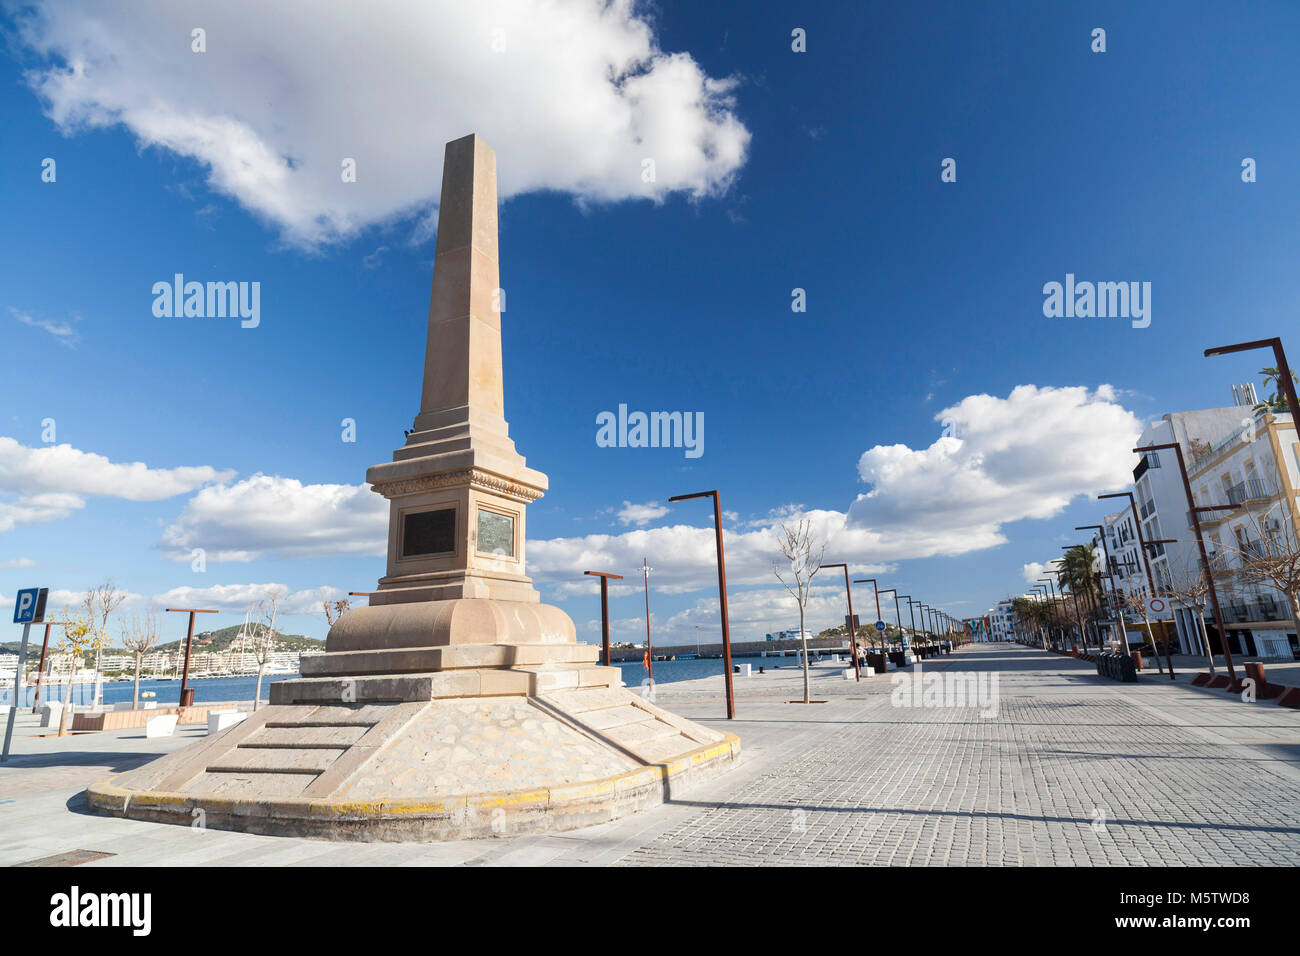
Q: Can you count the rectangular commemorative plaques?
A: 2